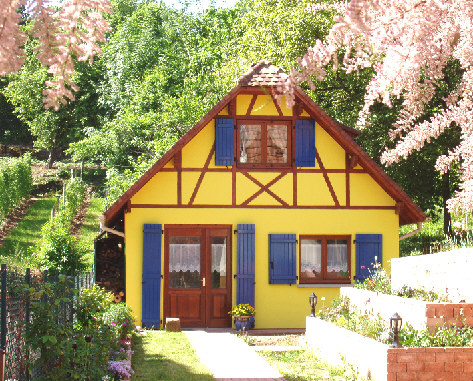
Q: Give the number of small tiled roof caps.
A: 1